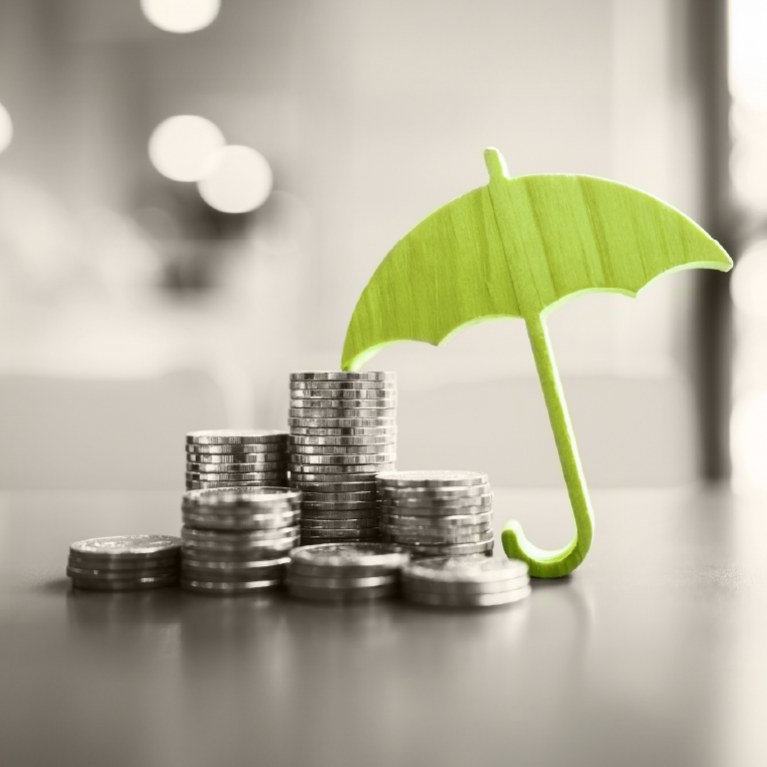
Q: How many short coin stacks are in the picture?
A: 3